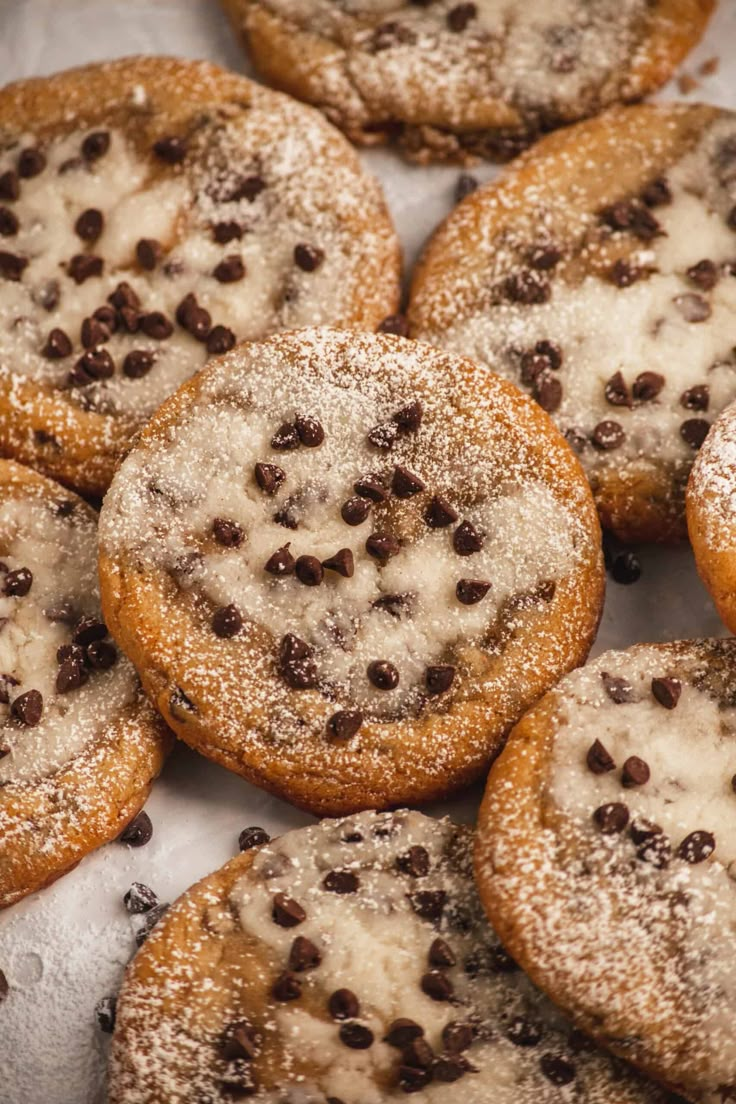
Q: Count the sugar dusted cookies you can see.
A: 8